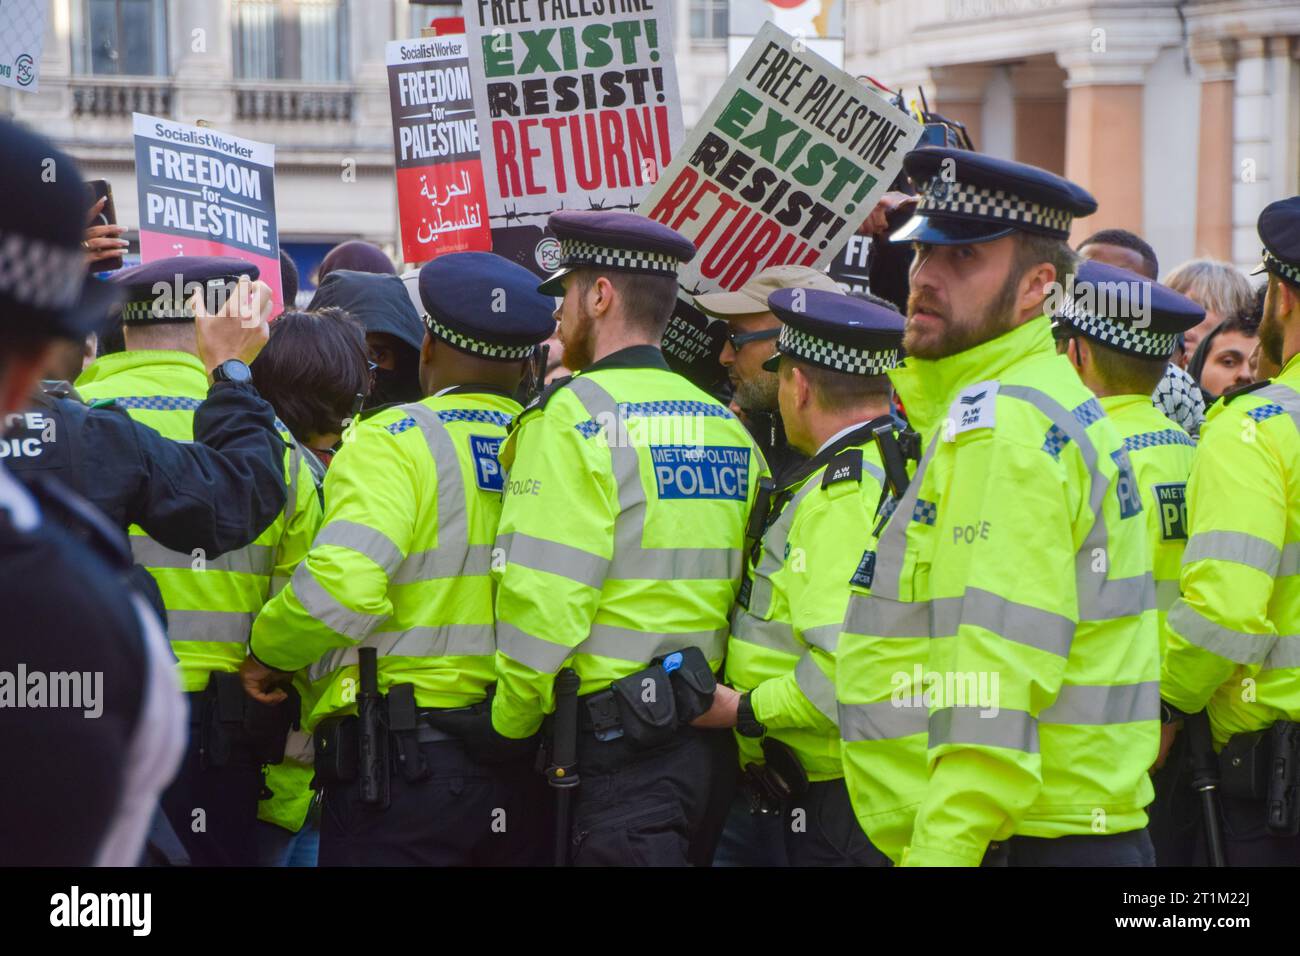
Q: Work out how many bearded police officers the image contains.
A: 3